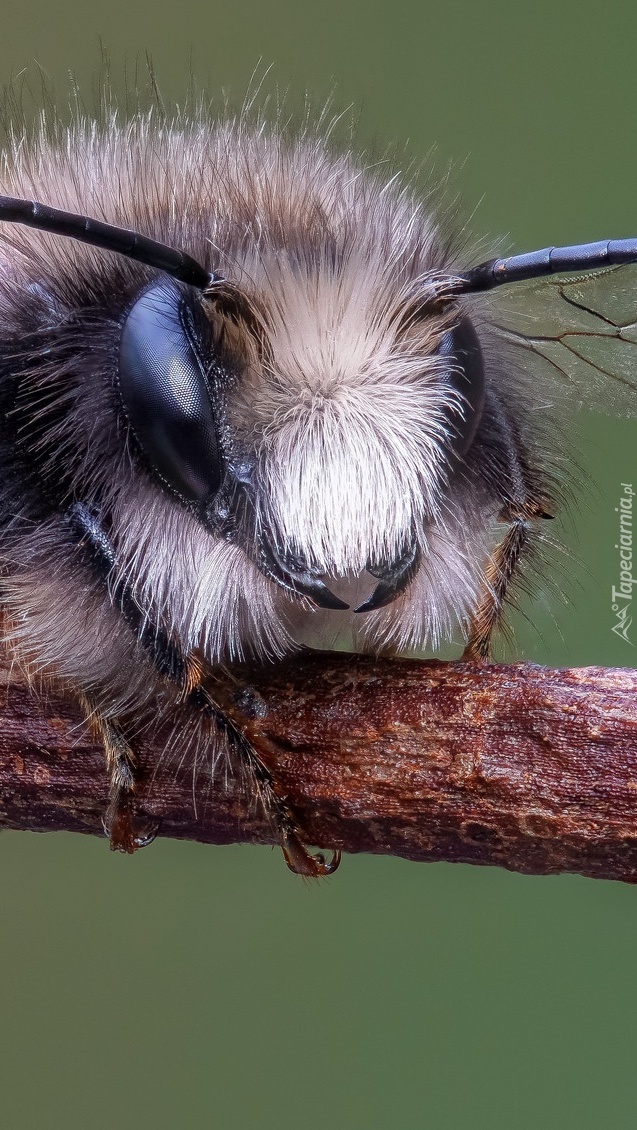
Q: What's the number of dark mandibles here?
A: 2